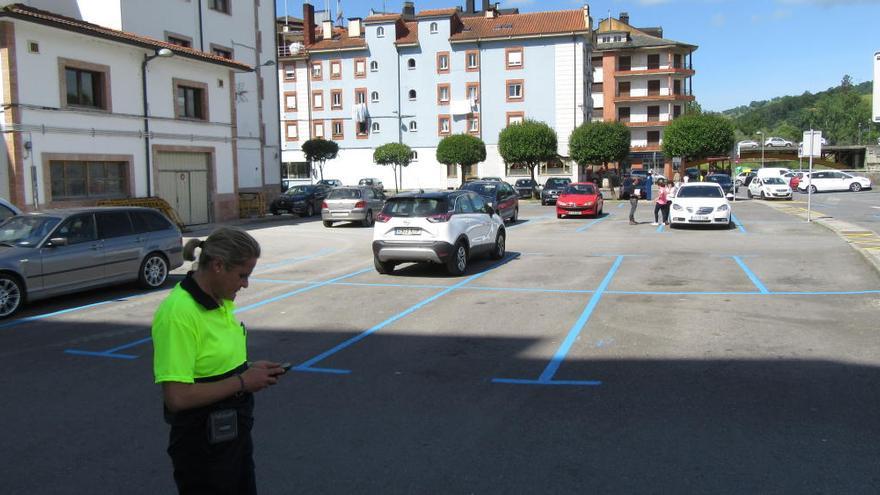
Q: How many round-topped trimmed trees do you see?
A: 6